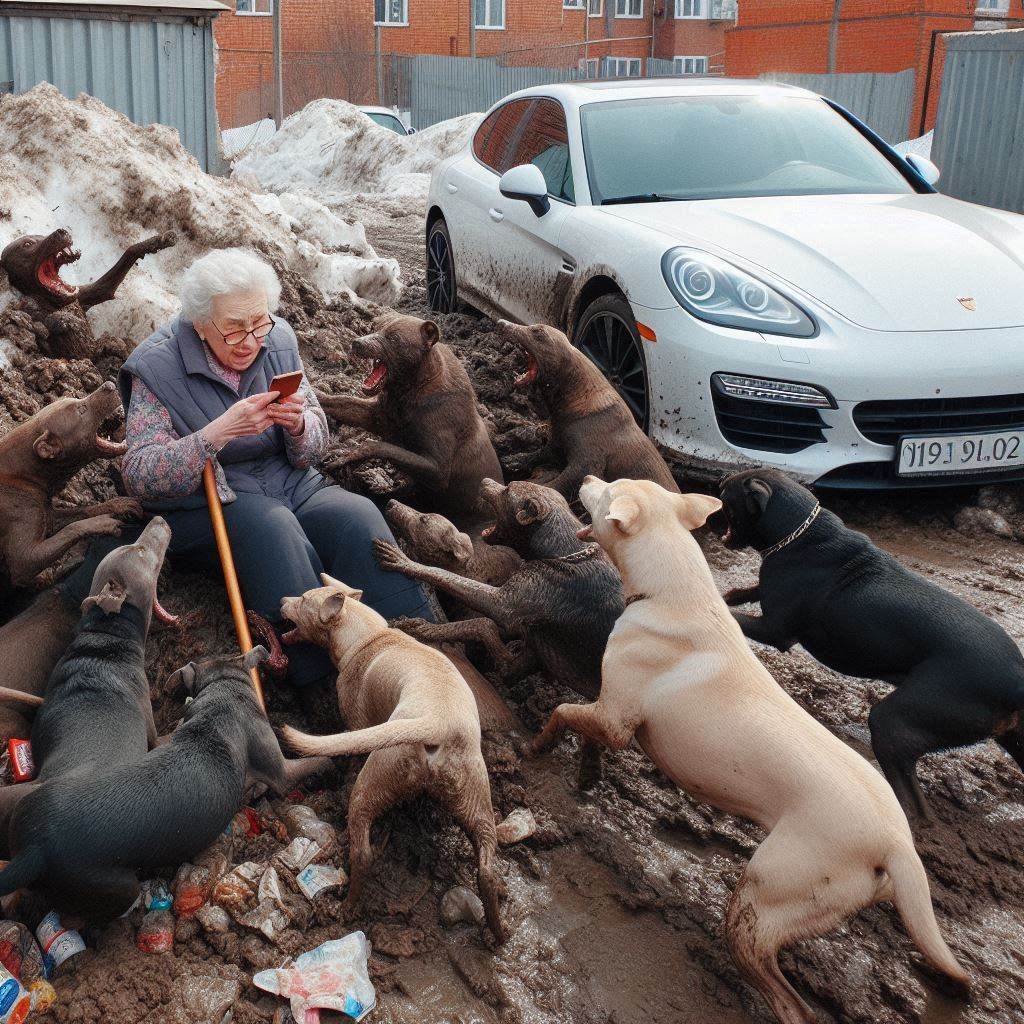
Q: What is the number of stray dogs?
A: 11